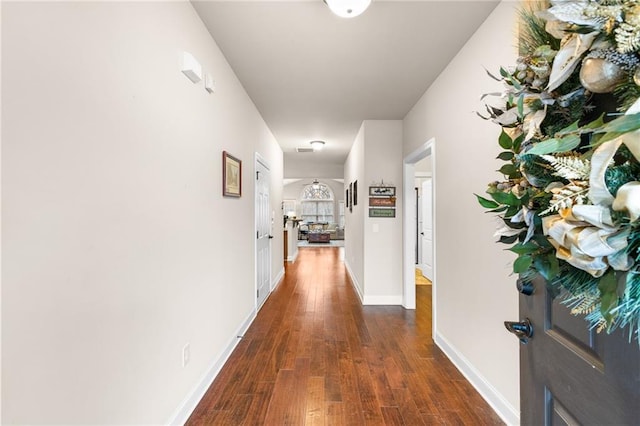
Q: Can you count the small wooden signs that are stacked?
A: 3